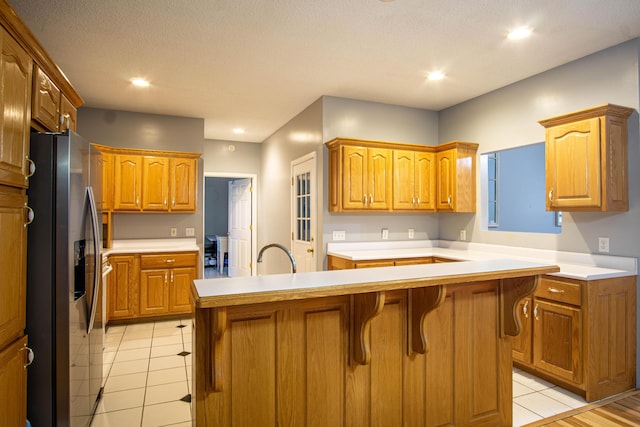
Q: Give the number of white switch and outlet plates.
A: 7